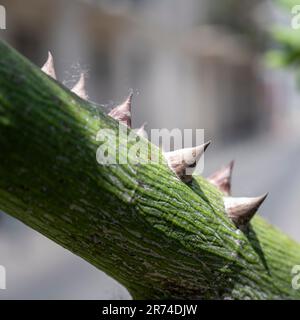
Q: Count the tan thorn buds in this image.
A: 7